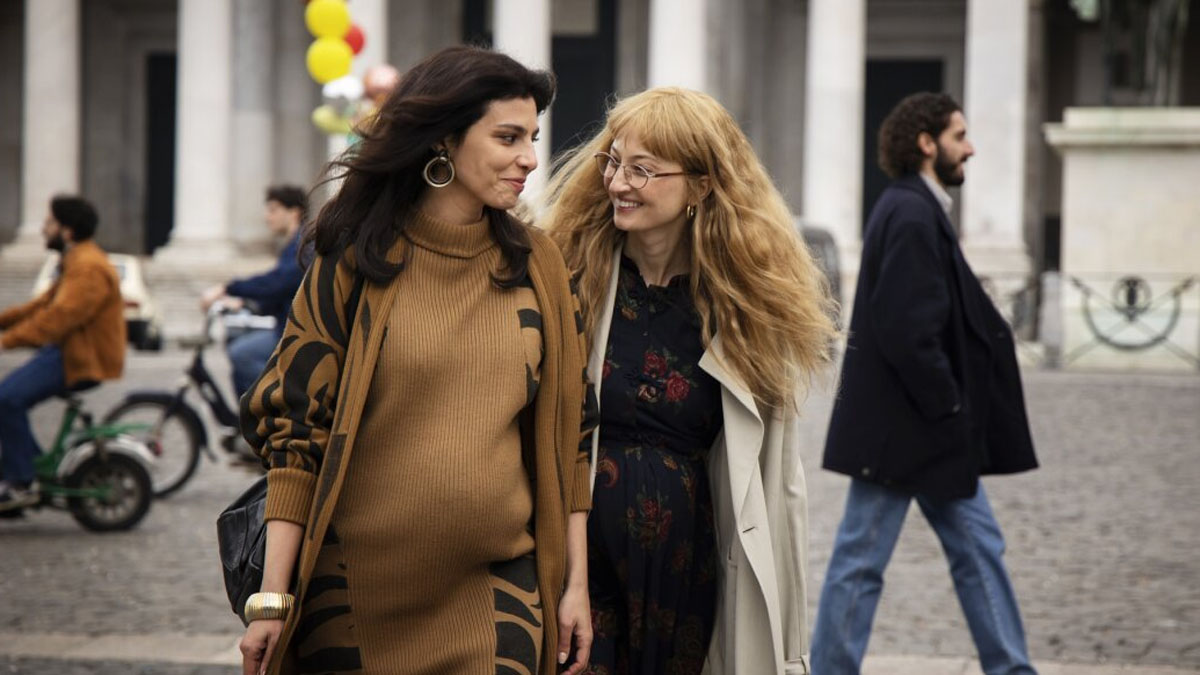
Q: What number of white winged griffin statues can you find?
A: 0